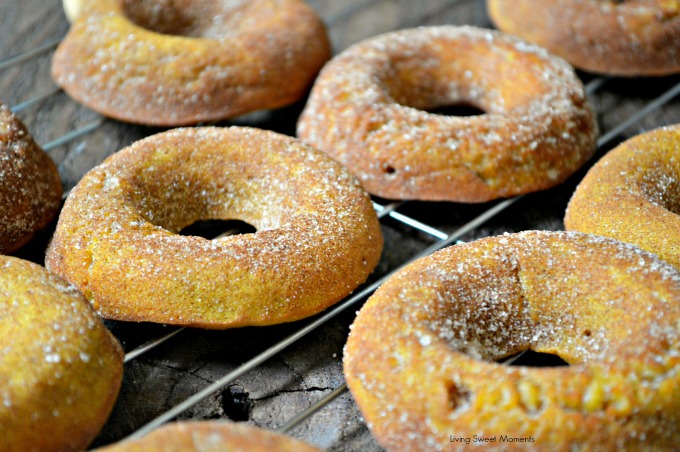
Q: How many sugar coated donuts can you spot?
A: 9